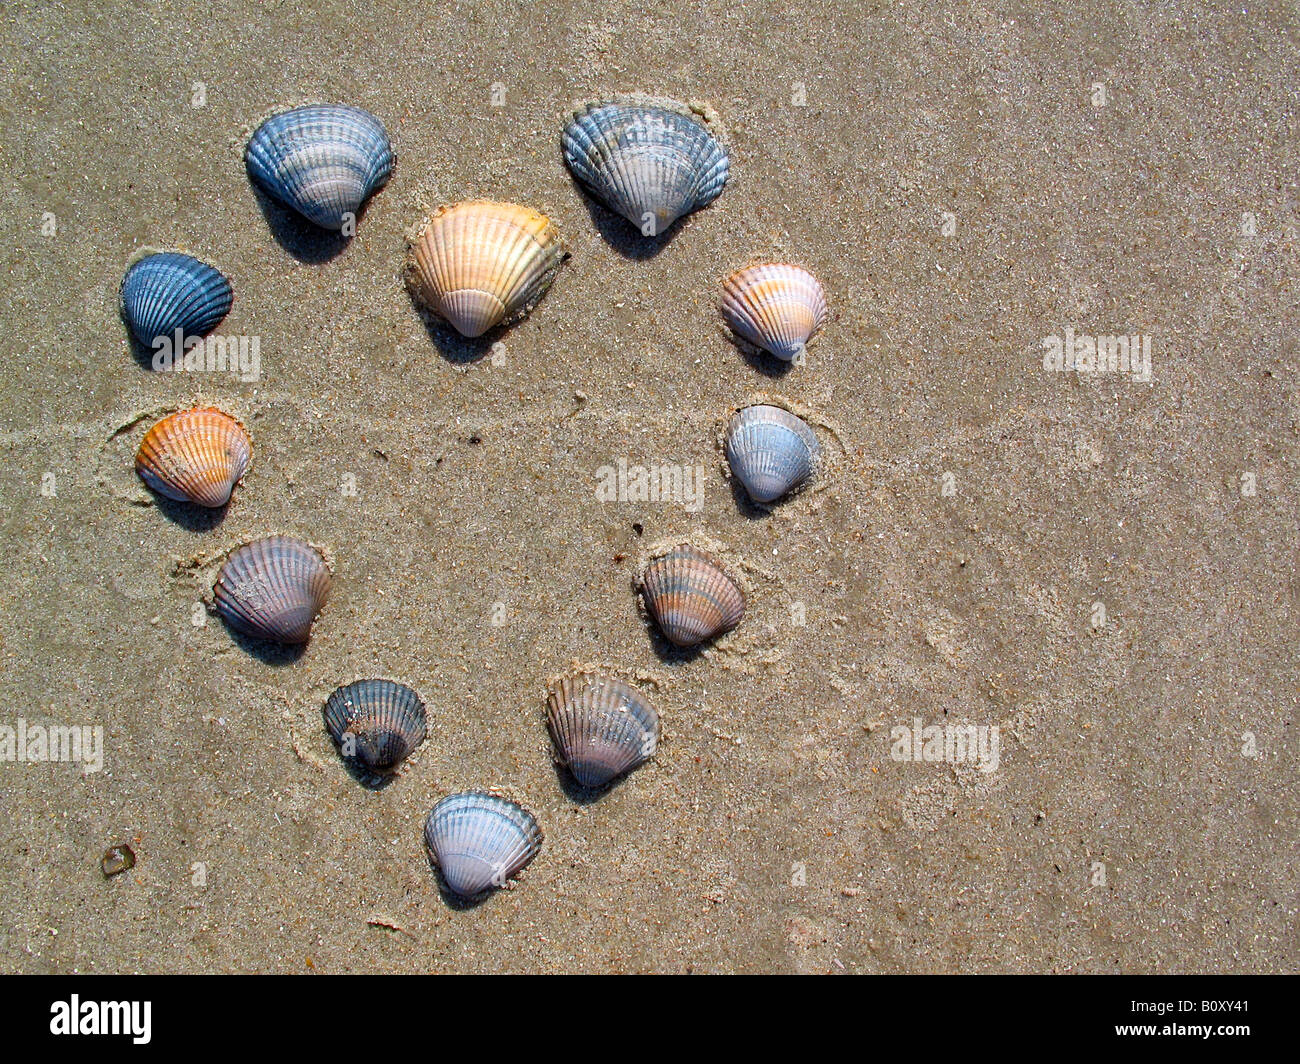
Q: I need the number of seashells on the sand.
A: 12